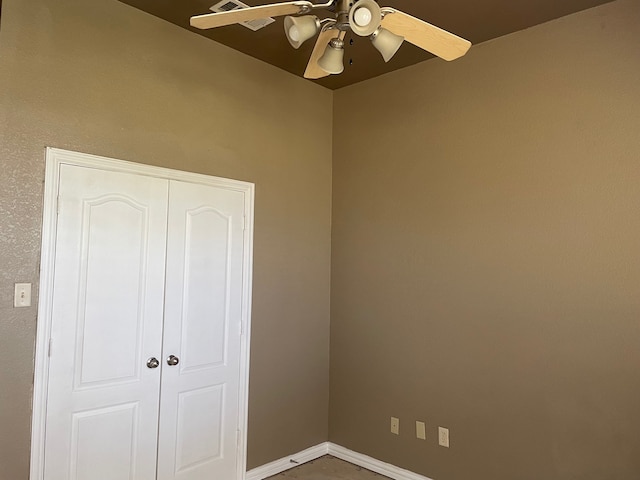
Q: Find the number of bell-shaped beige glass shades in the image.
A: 4